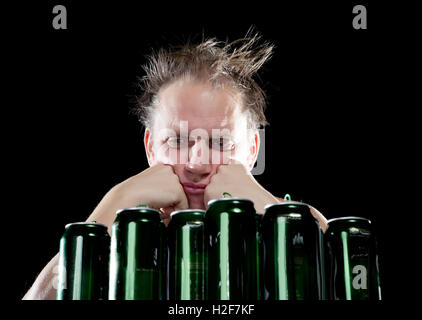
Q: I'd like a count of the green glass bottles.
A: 0